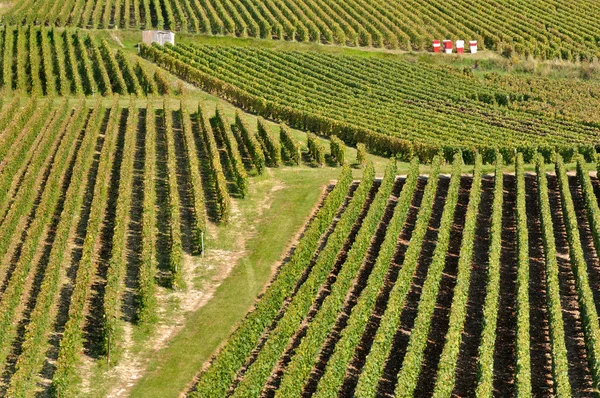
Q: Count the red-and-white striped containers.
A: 4